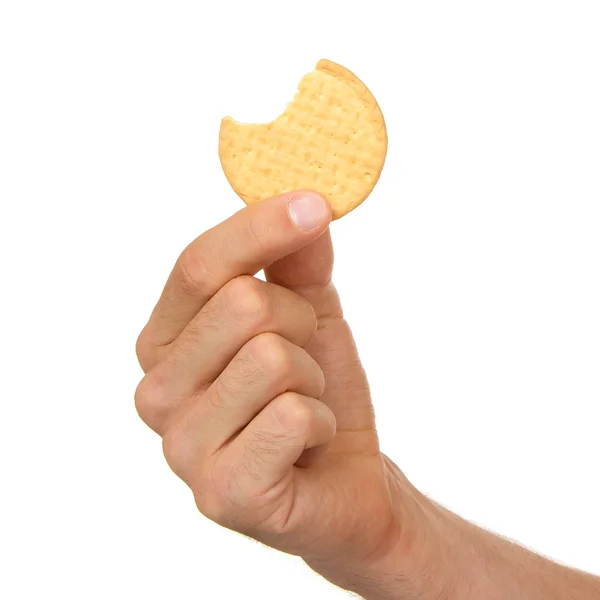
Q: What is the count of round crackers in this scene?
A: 1